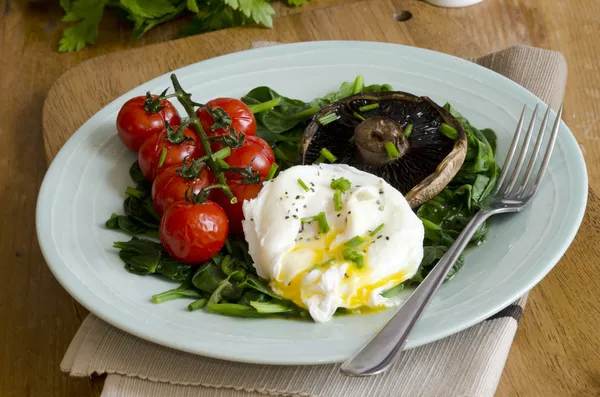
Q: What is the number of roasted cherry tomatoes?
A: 7